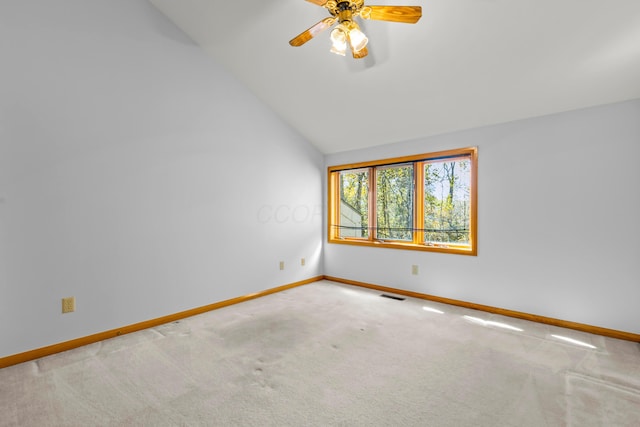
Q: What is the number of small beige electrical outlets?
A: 4